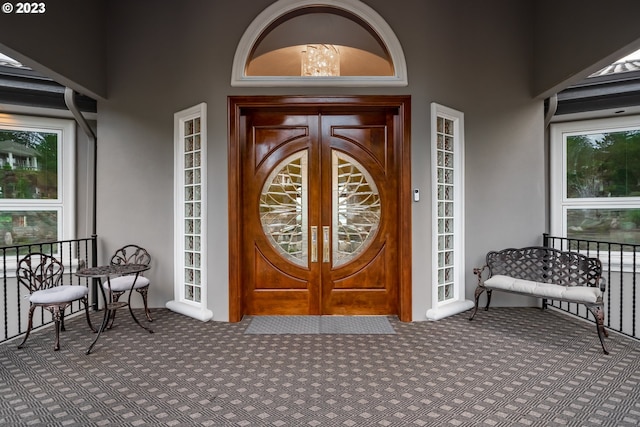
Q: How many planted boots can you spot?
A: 0